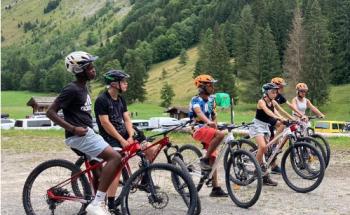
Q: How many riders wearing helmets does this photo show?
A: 6